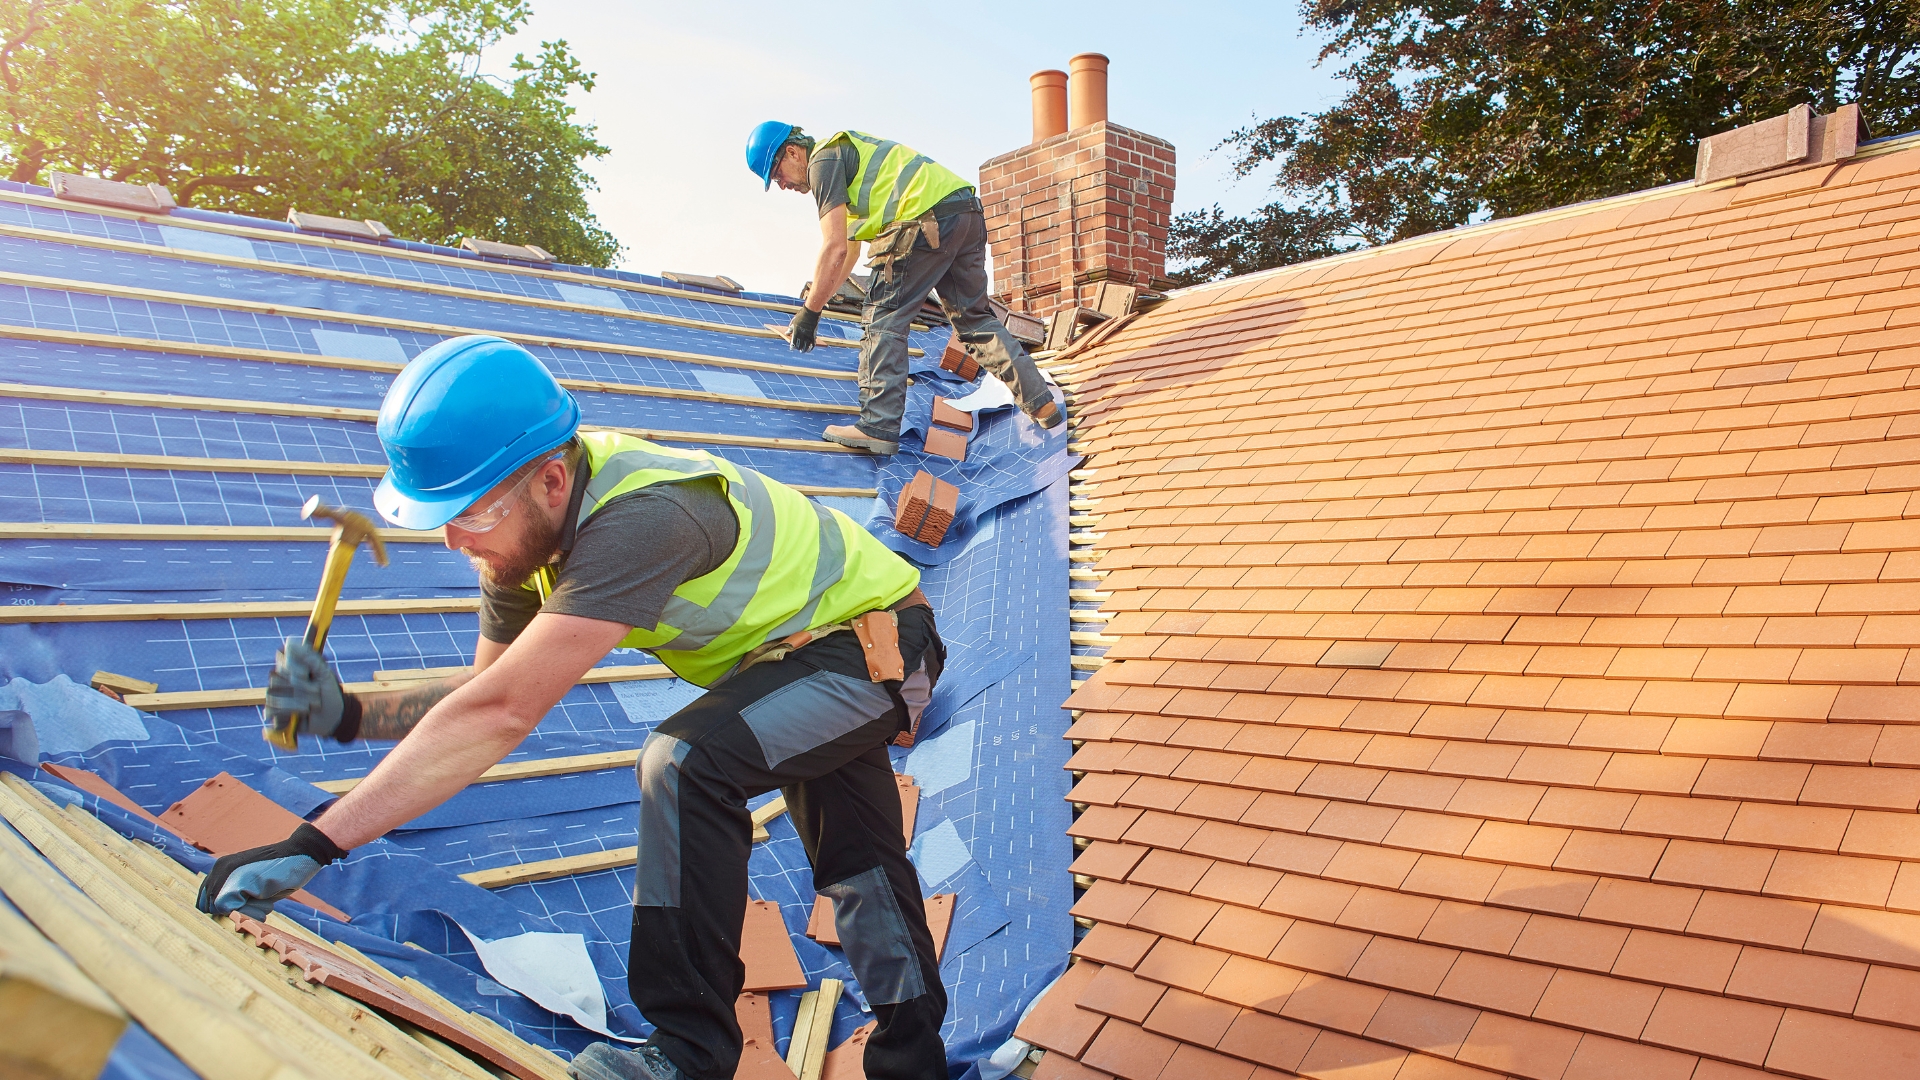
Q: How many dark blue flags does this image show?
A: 0